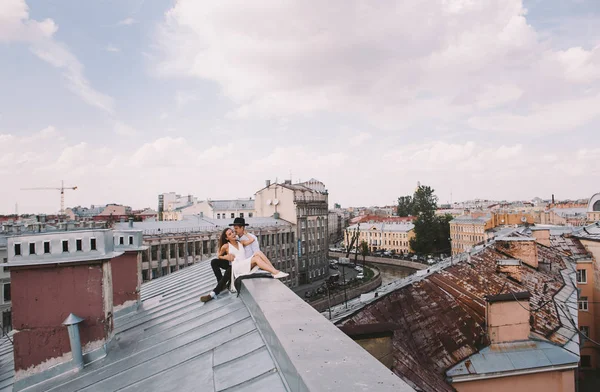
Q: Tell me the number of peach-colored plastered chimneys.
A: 4